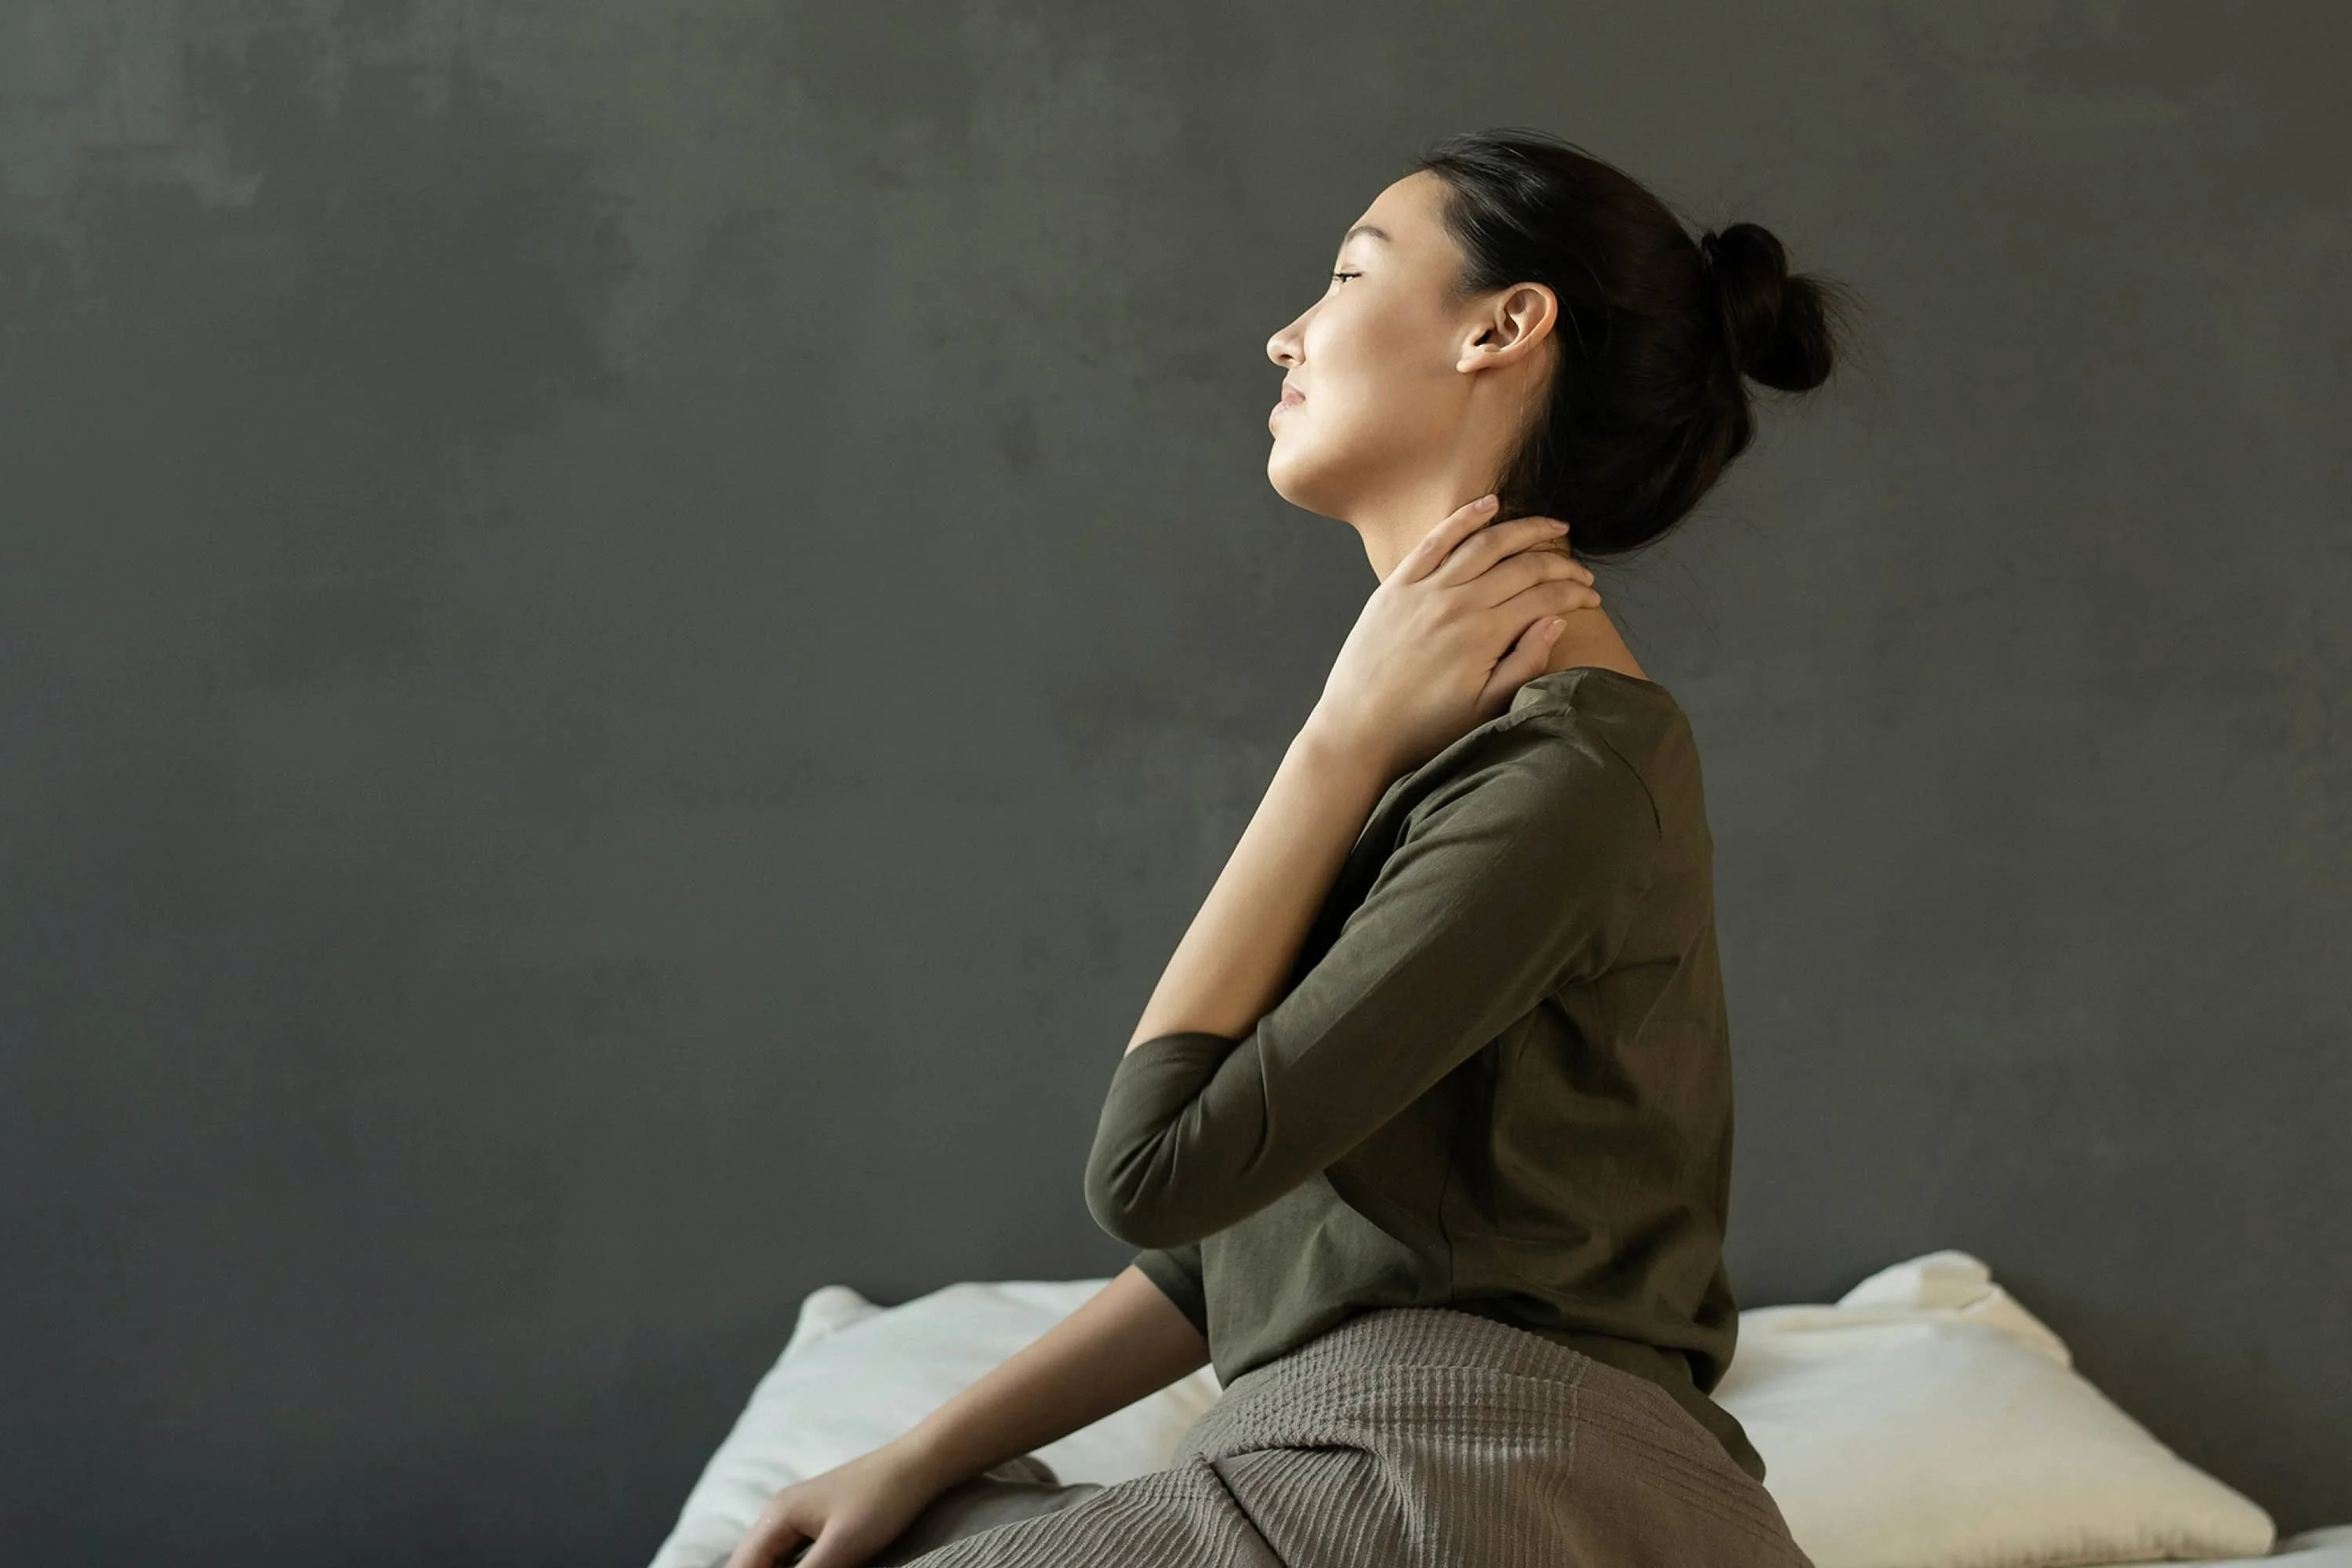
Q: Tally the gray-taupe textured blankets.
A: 1